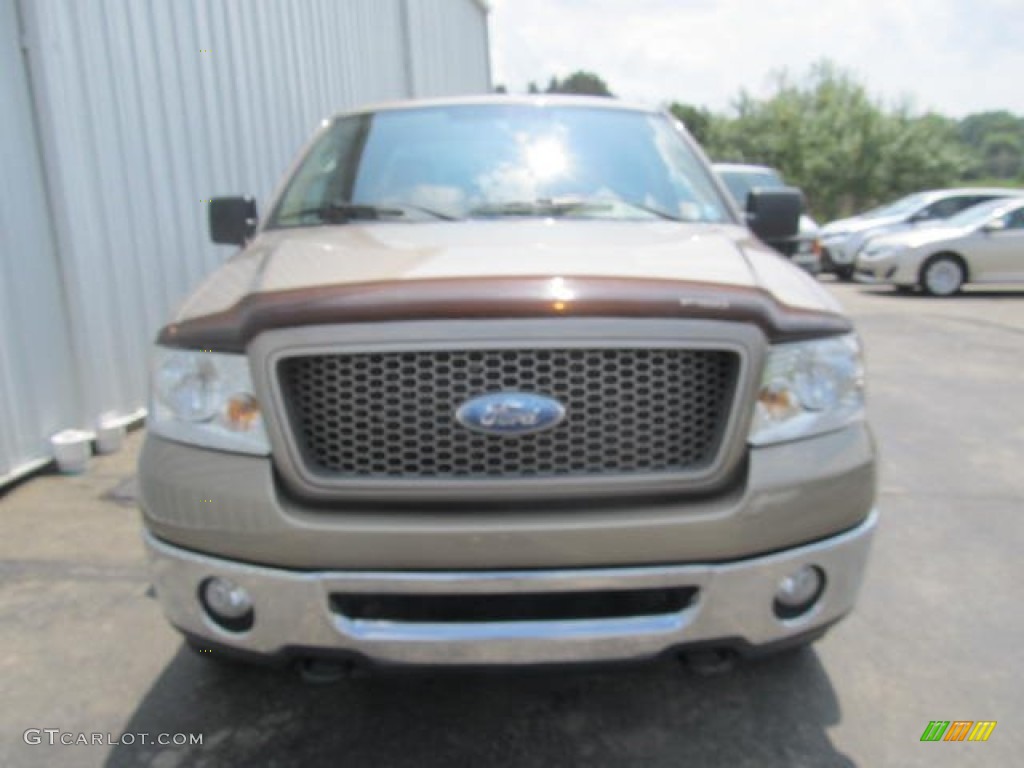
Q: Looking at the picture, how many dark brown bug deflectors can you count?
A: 1